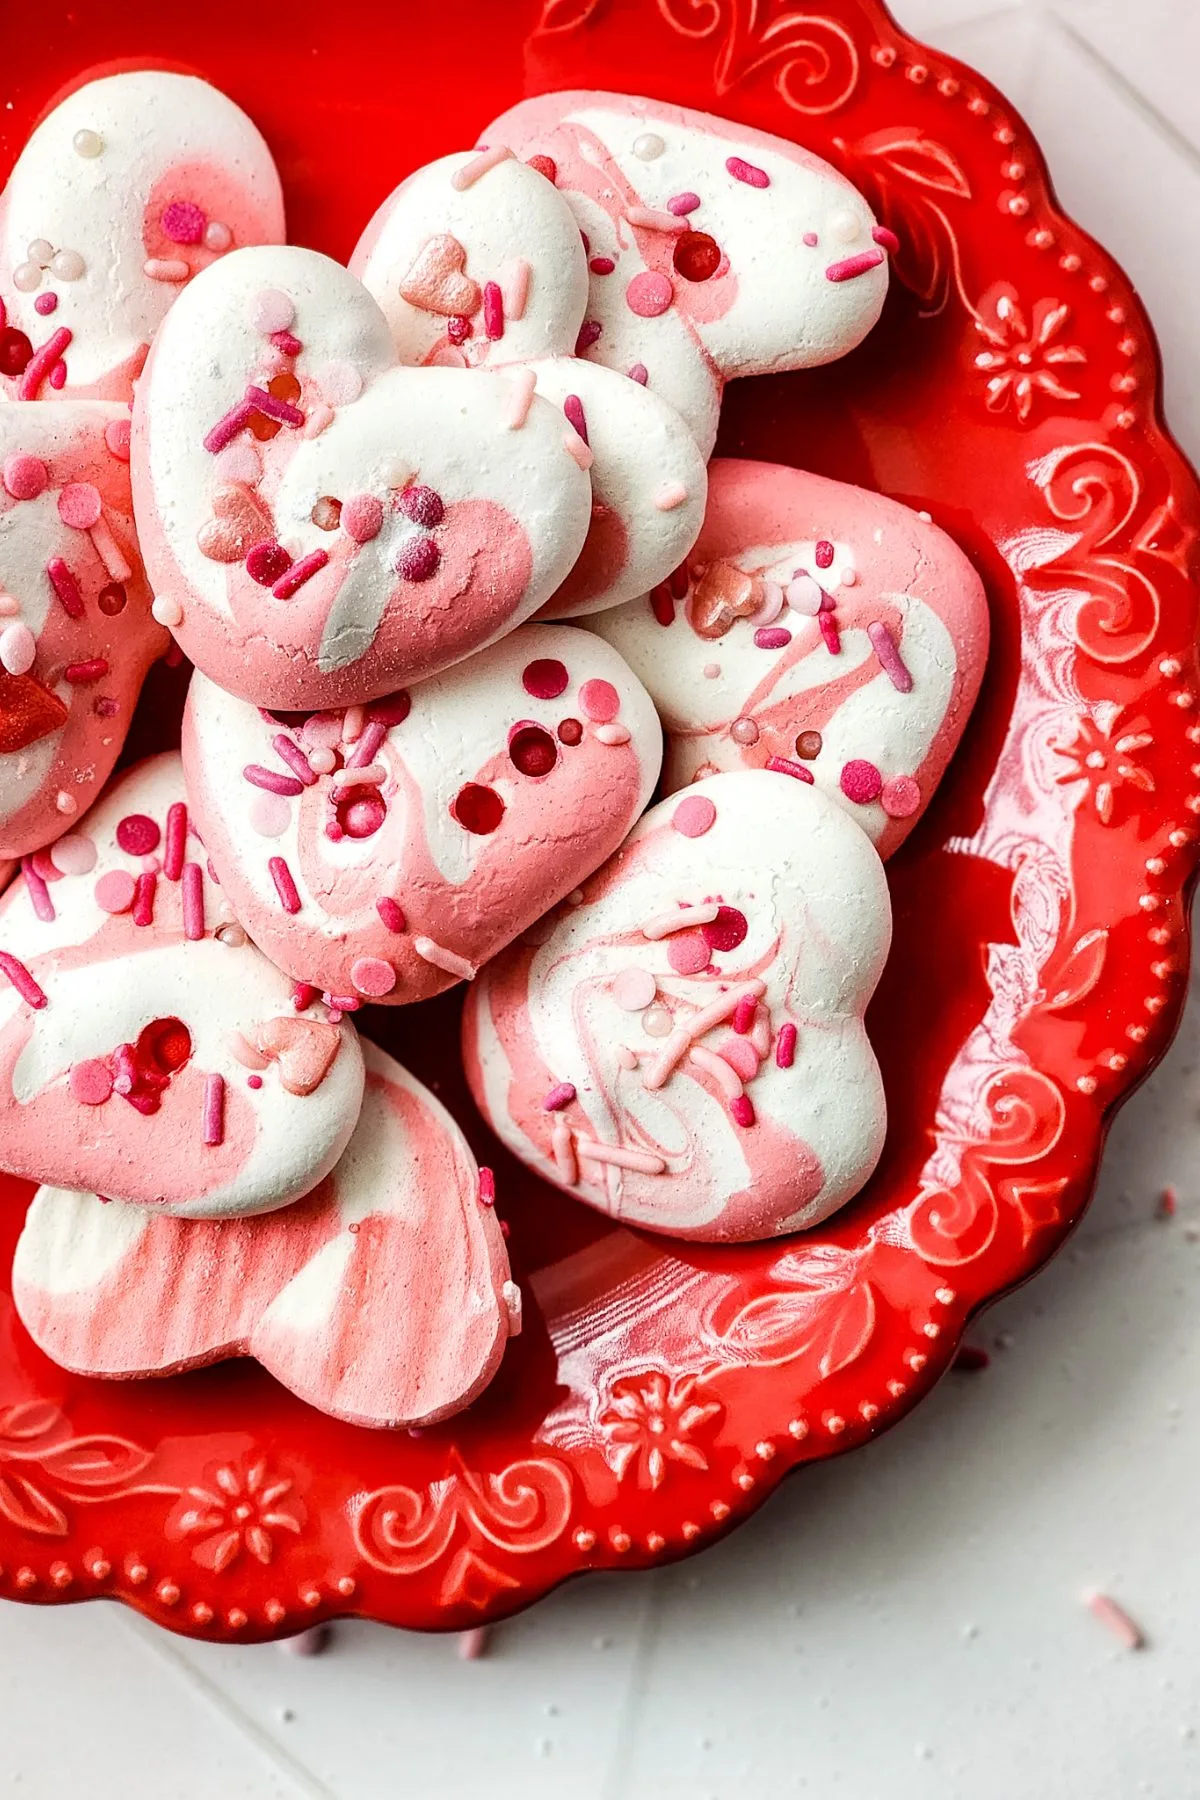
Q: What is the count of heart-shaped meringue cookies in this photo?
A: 10